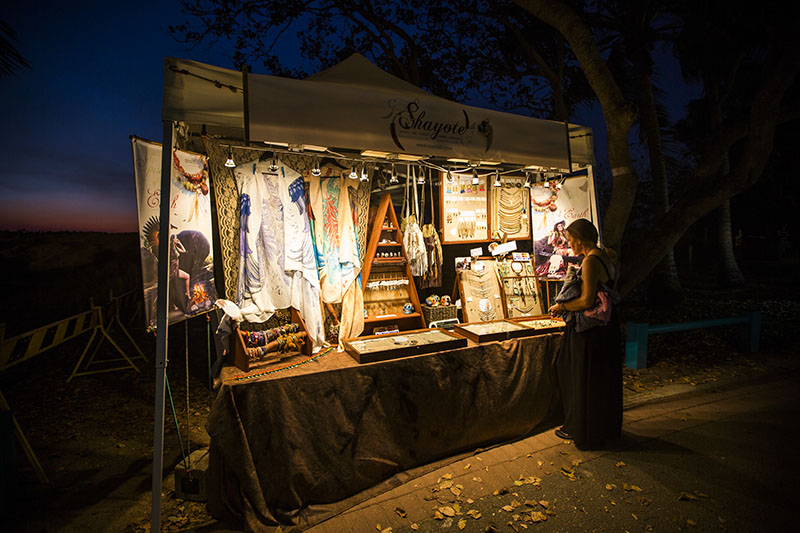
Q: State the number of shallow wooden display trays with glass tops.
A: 3